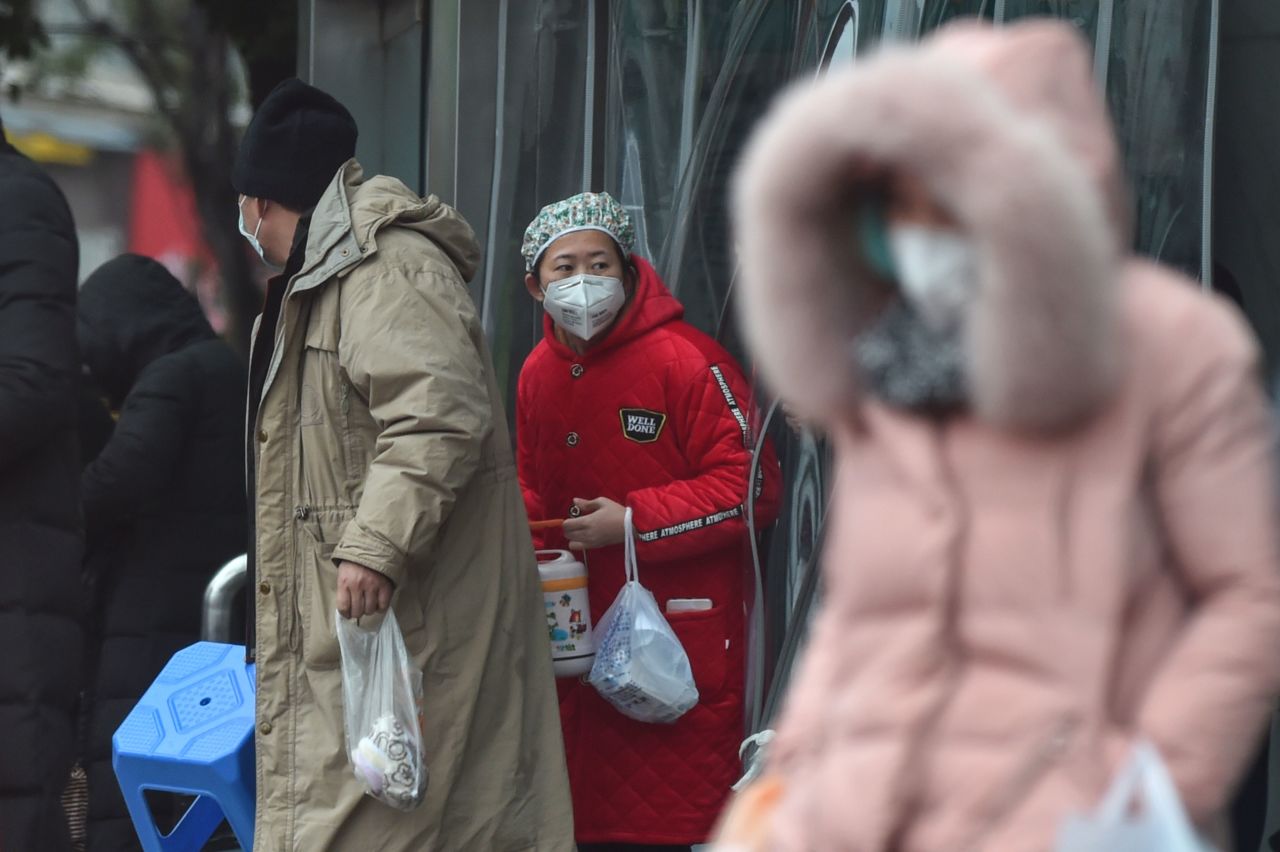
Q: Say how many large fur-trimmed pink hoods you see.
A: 1